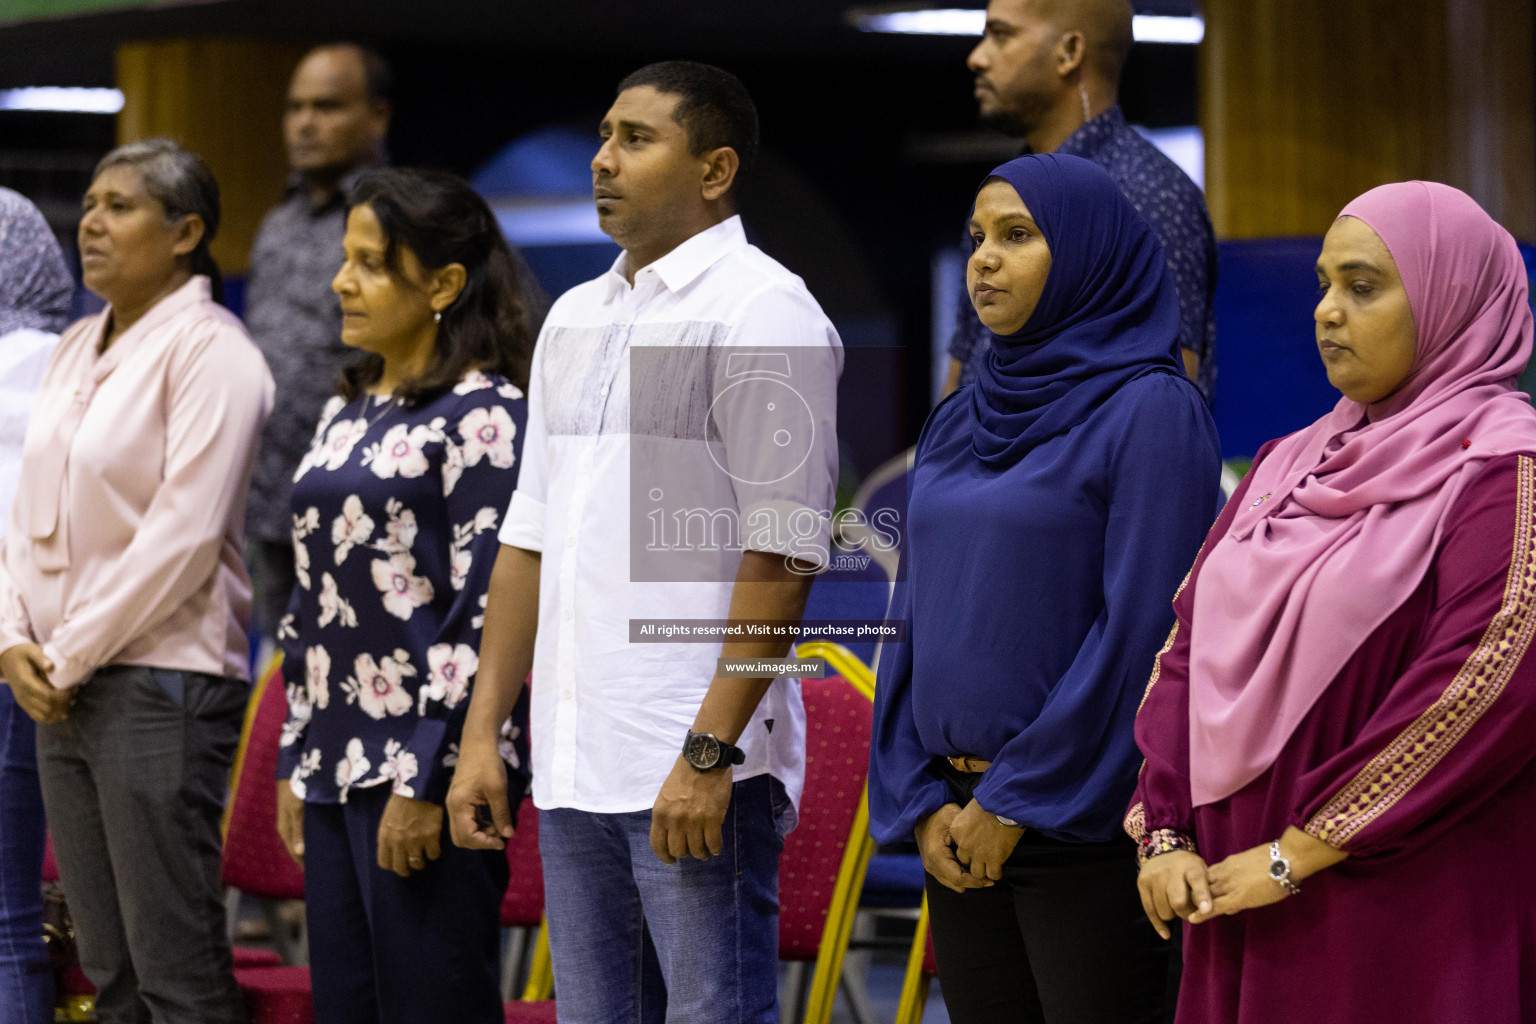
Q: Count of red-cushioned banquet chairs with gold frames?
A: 5